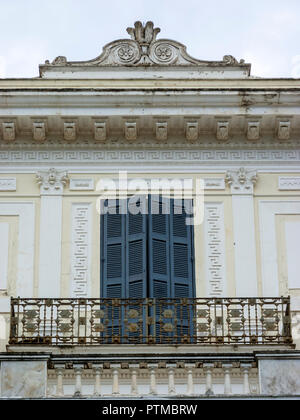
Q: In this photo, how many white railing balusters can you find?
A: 11